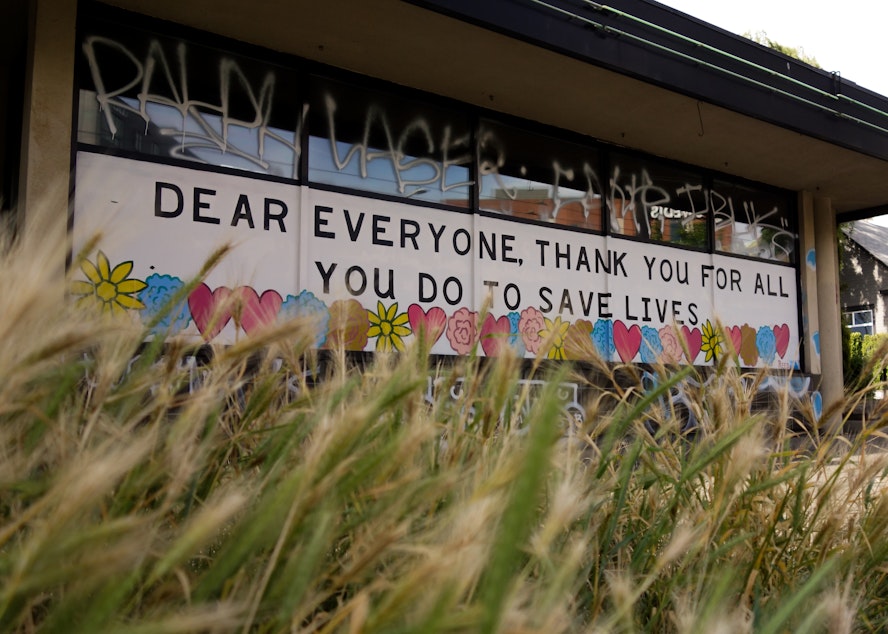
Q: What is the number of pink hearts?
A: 8